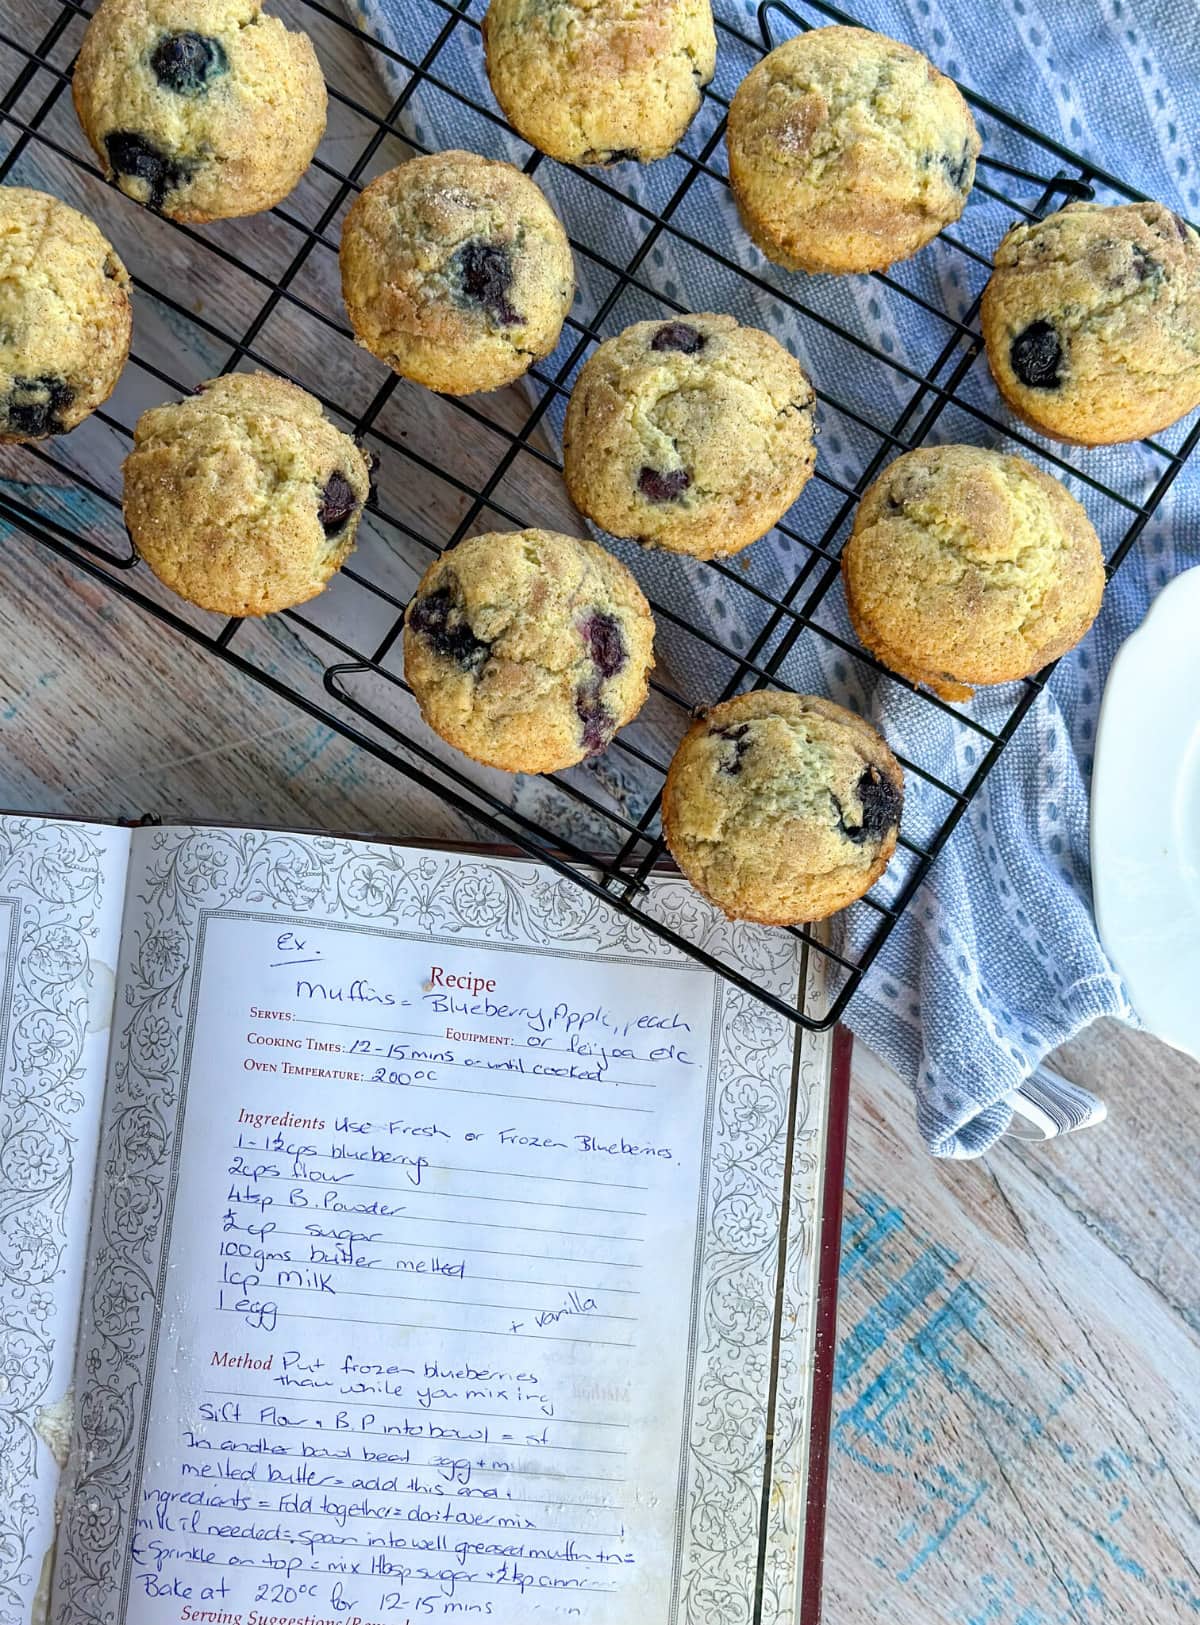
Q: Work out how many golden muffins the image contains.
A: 11